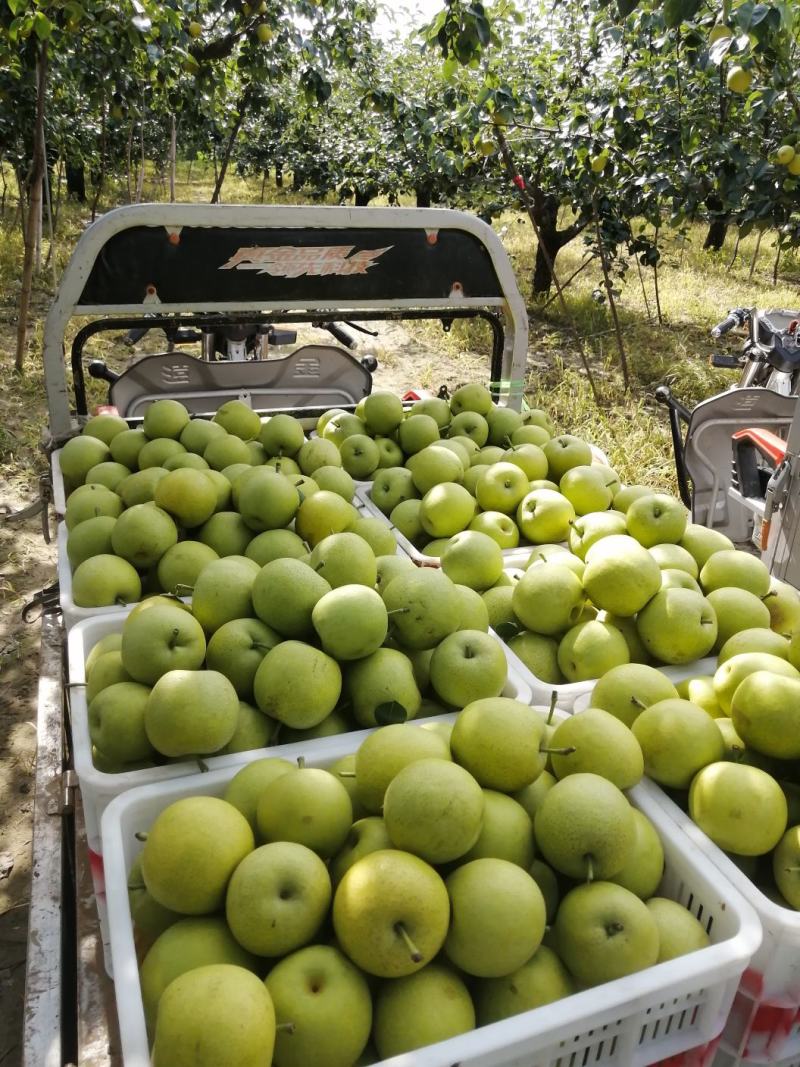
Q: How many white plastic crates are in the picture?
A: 8